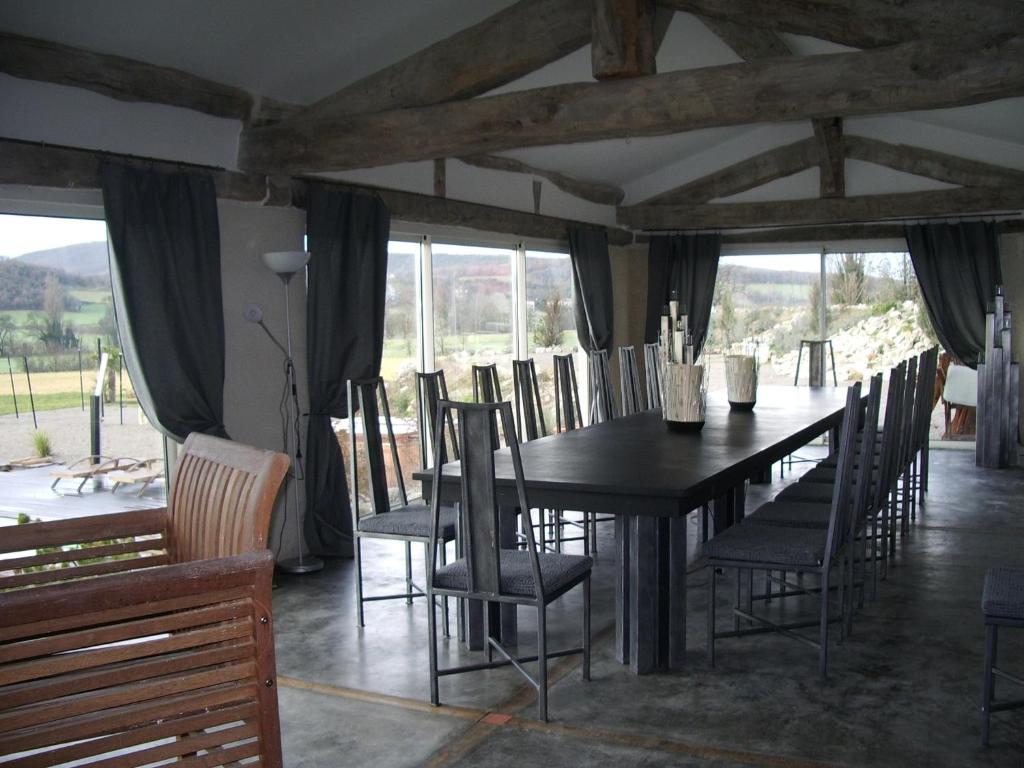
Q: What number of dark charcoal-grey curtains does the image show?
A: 5